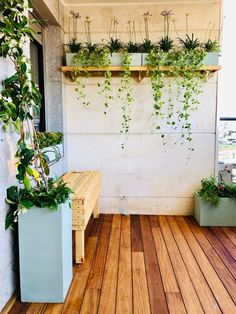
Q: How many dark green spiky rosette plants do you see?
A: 8